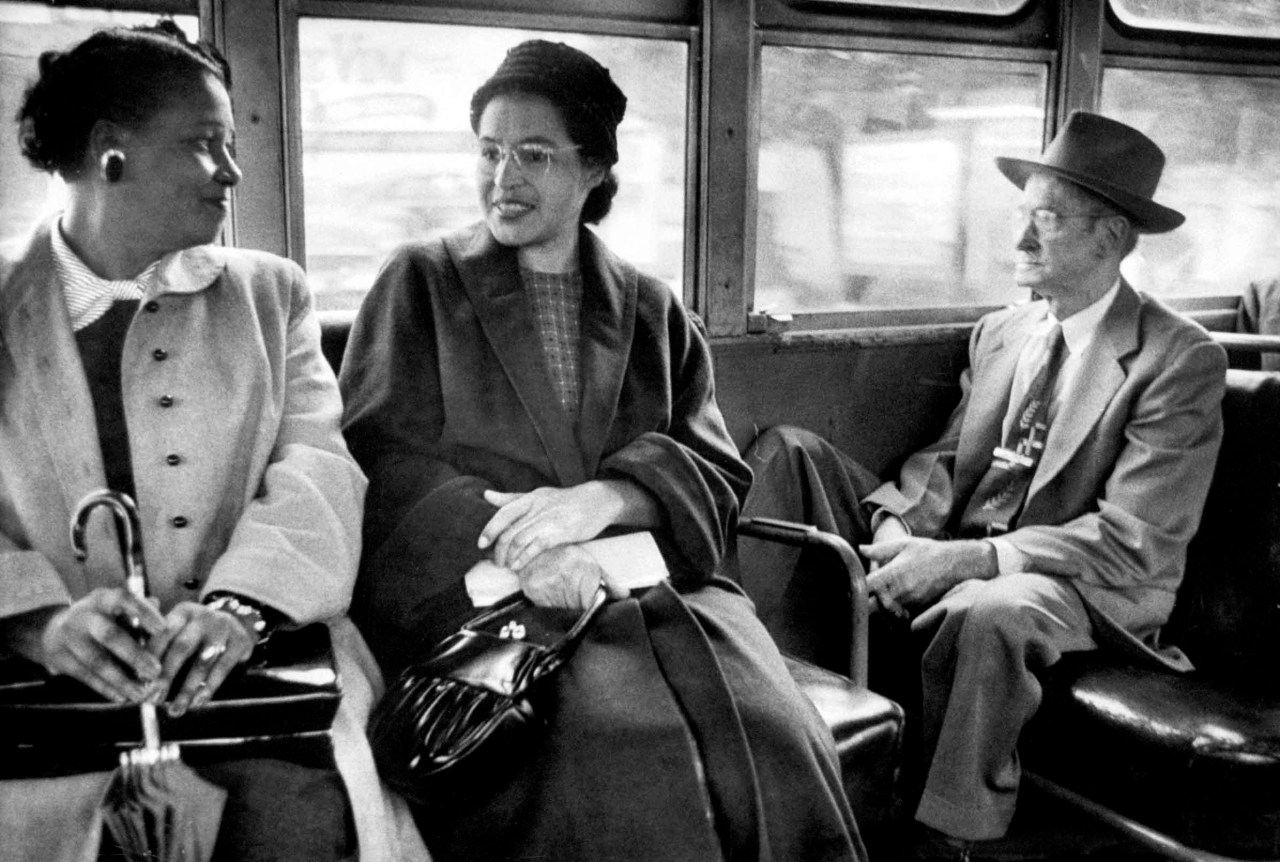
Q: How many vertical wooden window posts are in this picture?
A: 3